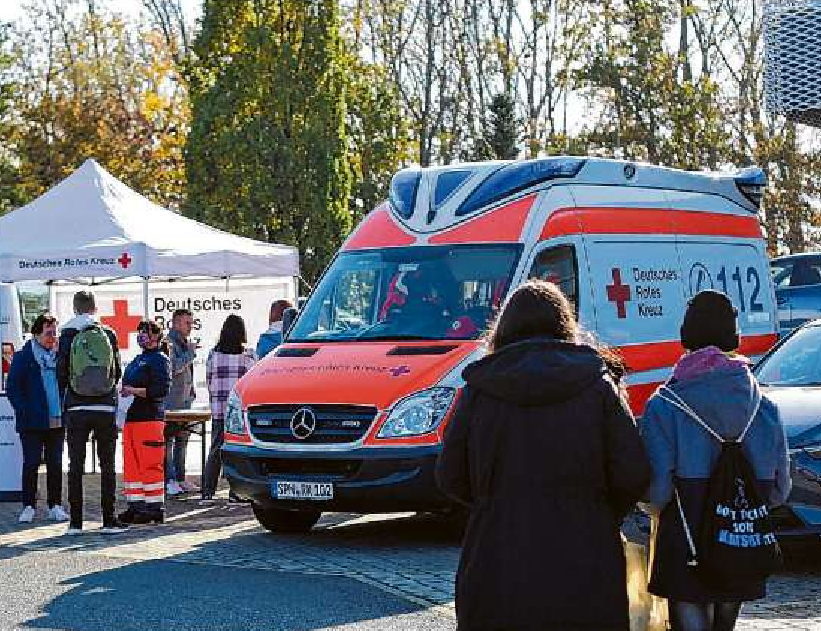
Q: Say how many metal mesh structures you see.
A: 1